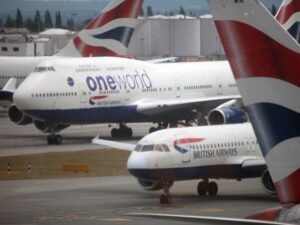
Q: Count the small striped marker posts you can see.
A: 2